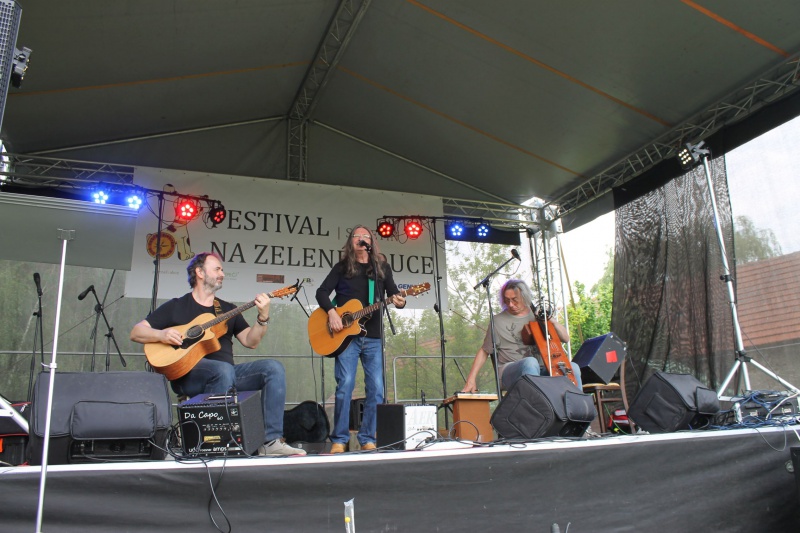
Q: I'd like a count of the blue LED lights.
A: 4